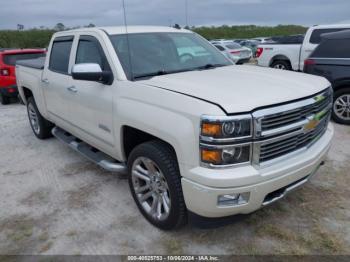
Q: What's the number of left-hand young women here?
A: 0